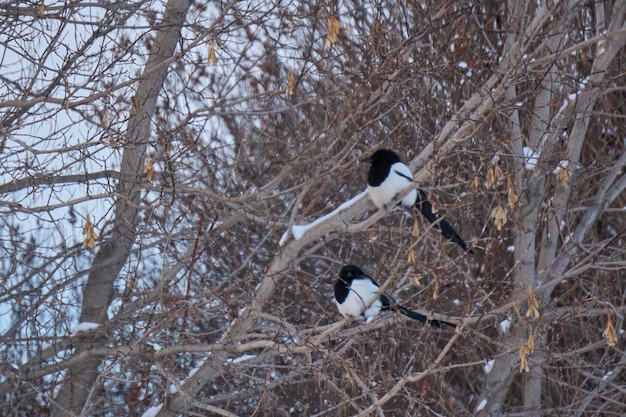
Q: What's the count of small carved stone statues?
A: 0